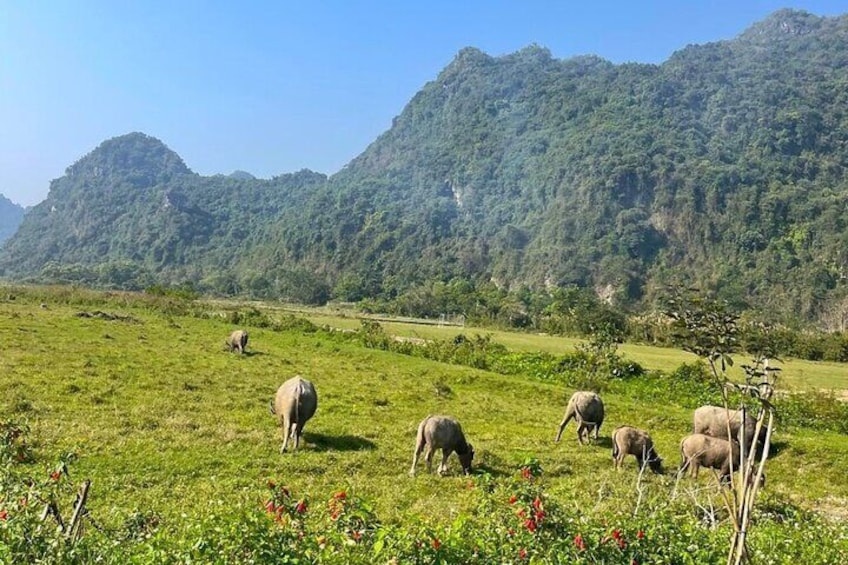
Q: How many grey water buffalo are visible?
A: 7